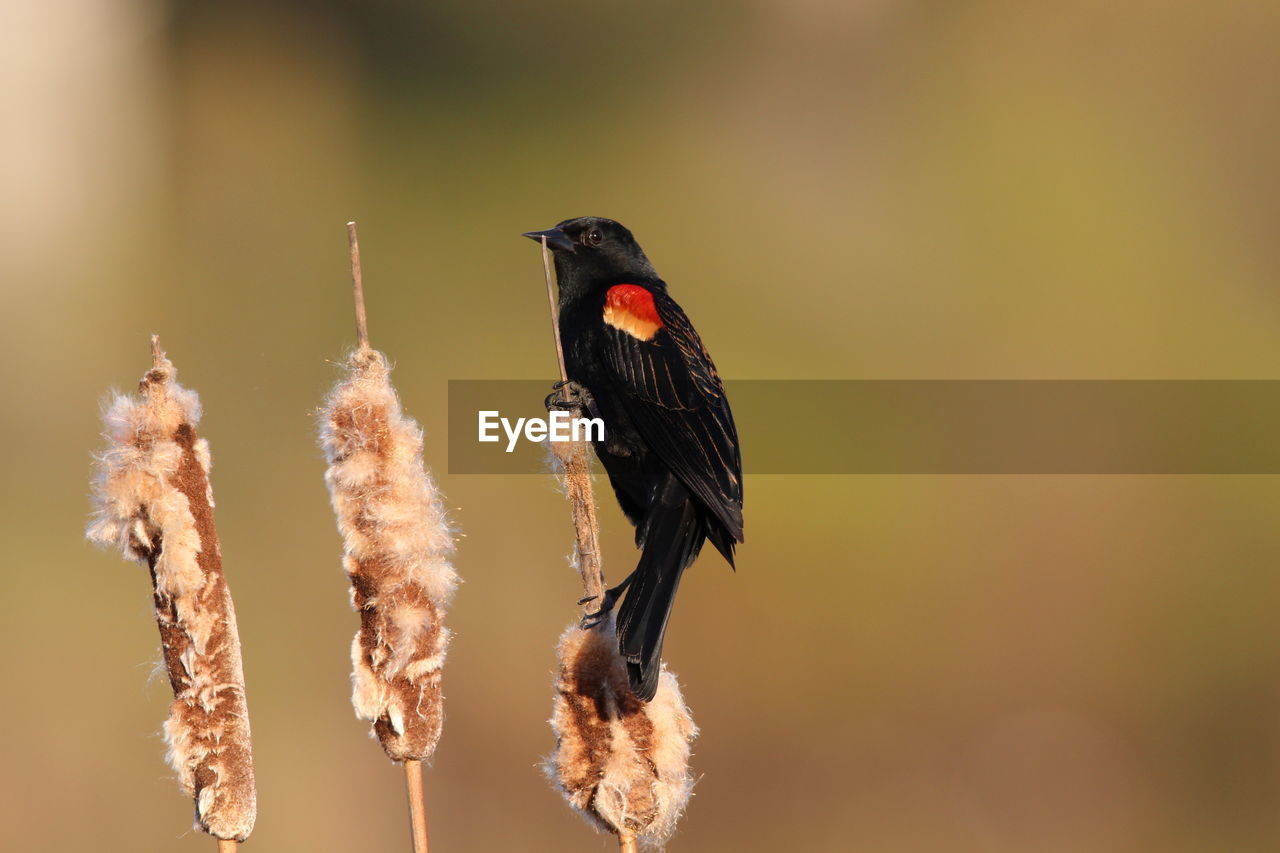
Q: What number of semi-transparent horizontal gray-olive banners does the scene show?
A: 1